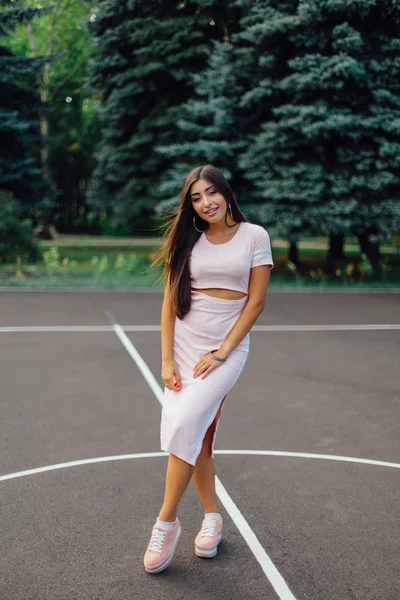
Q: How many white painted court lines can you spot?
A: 3